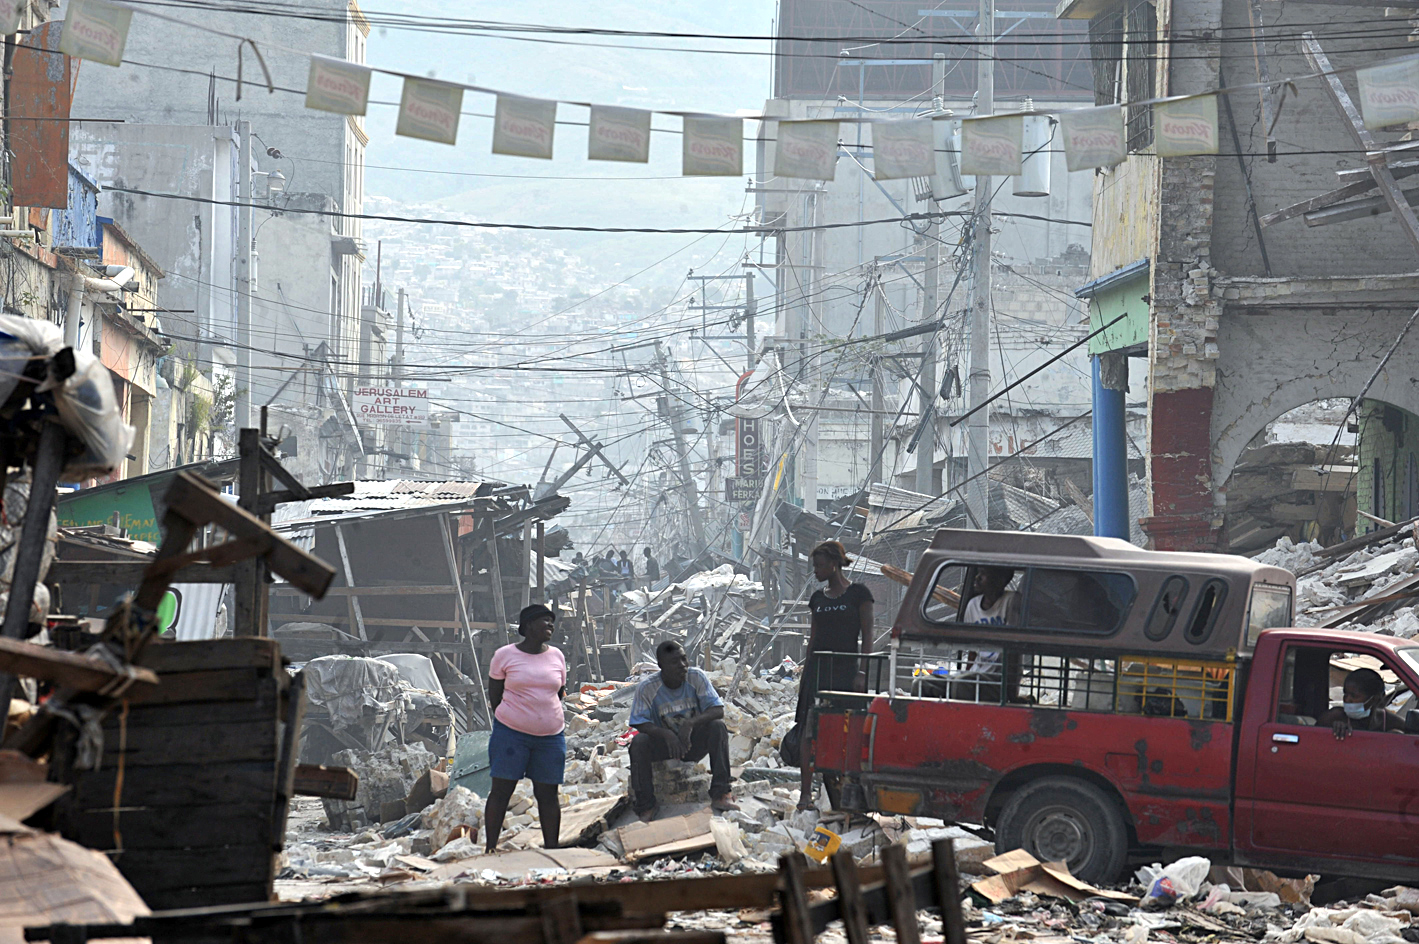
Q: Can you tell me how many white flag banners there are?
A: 13